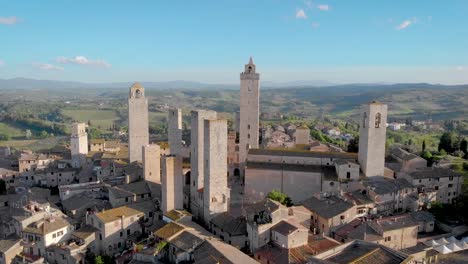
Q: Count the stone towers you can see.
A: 9